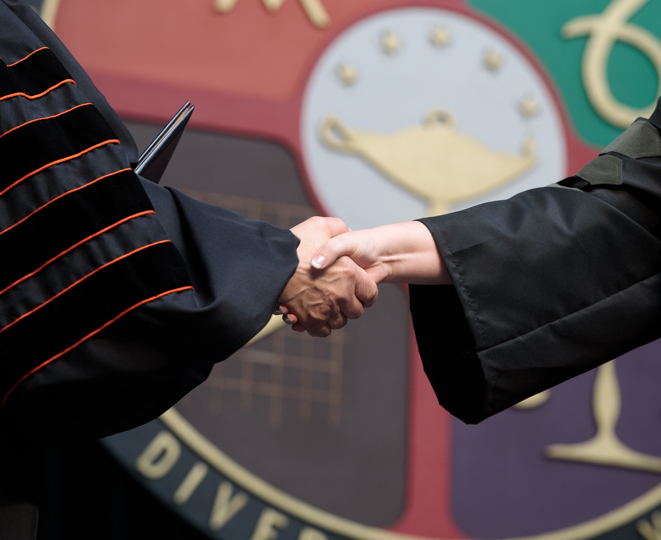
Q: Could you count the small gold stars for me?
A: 5